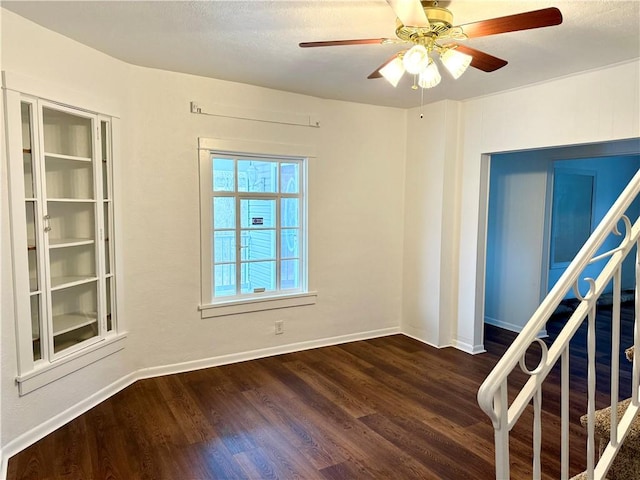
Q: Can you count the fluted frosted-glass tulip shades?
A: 4